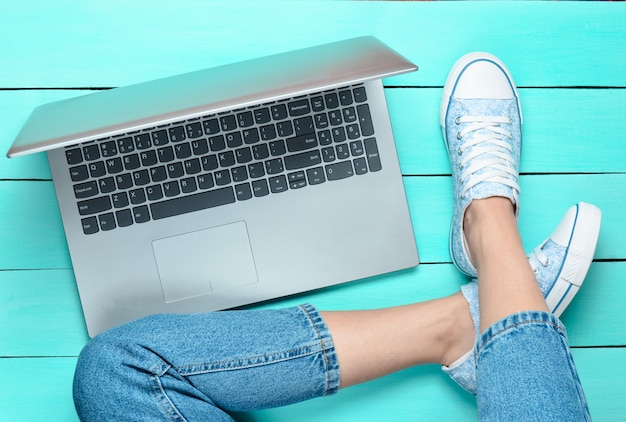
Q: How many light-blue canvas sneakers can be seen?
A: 2